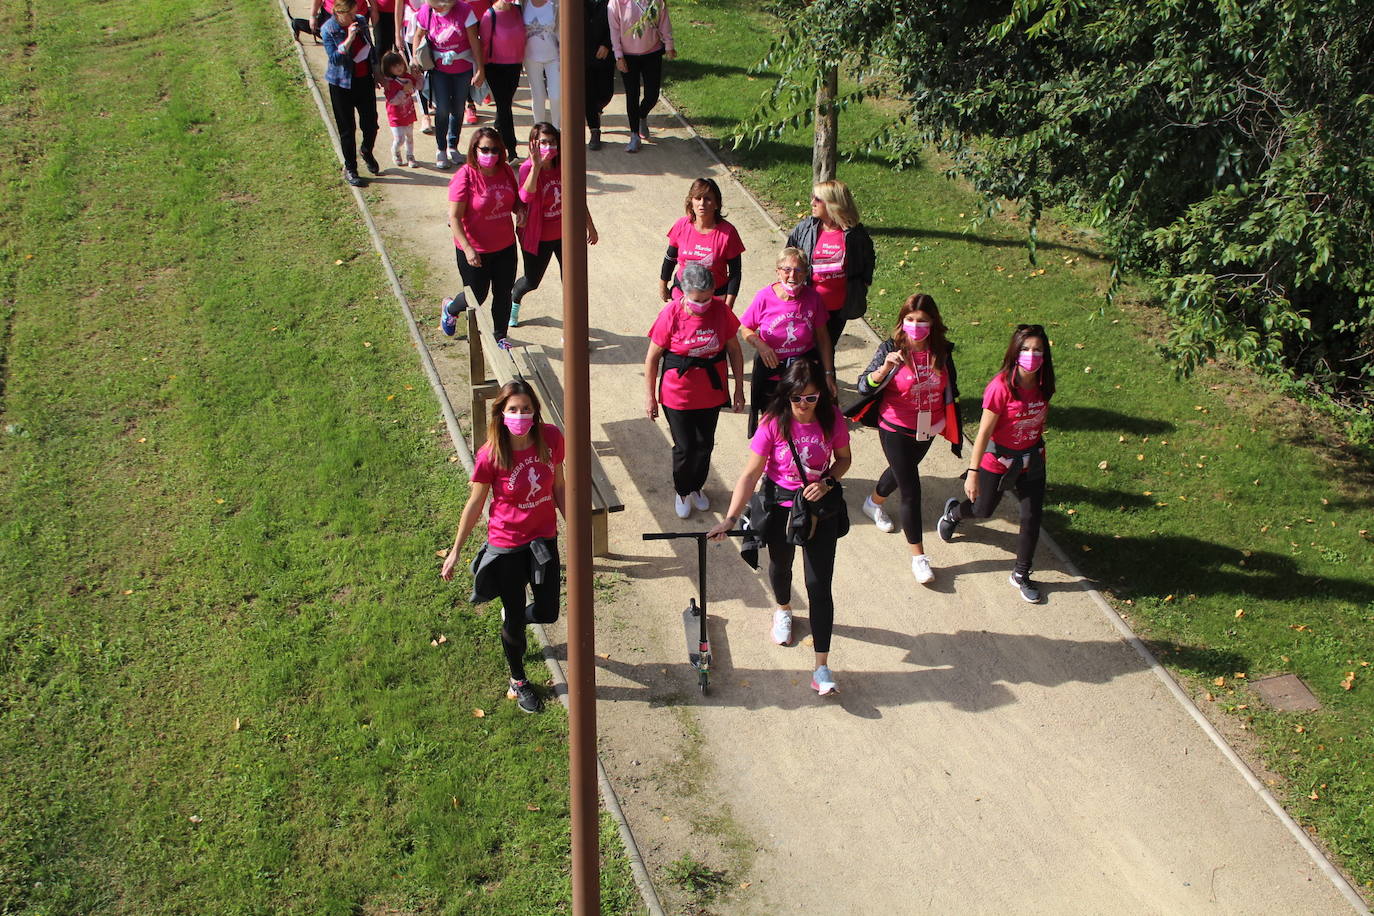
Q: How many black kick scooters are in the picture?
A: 1